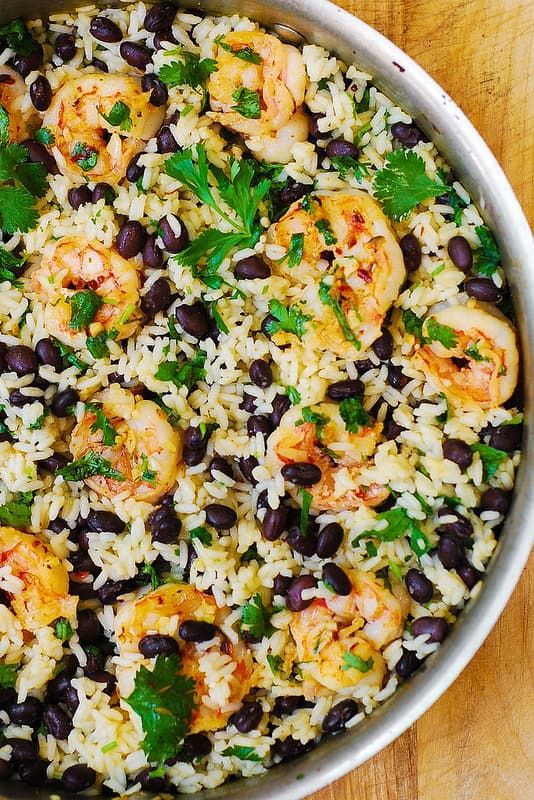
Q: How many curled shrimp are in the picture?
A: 11